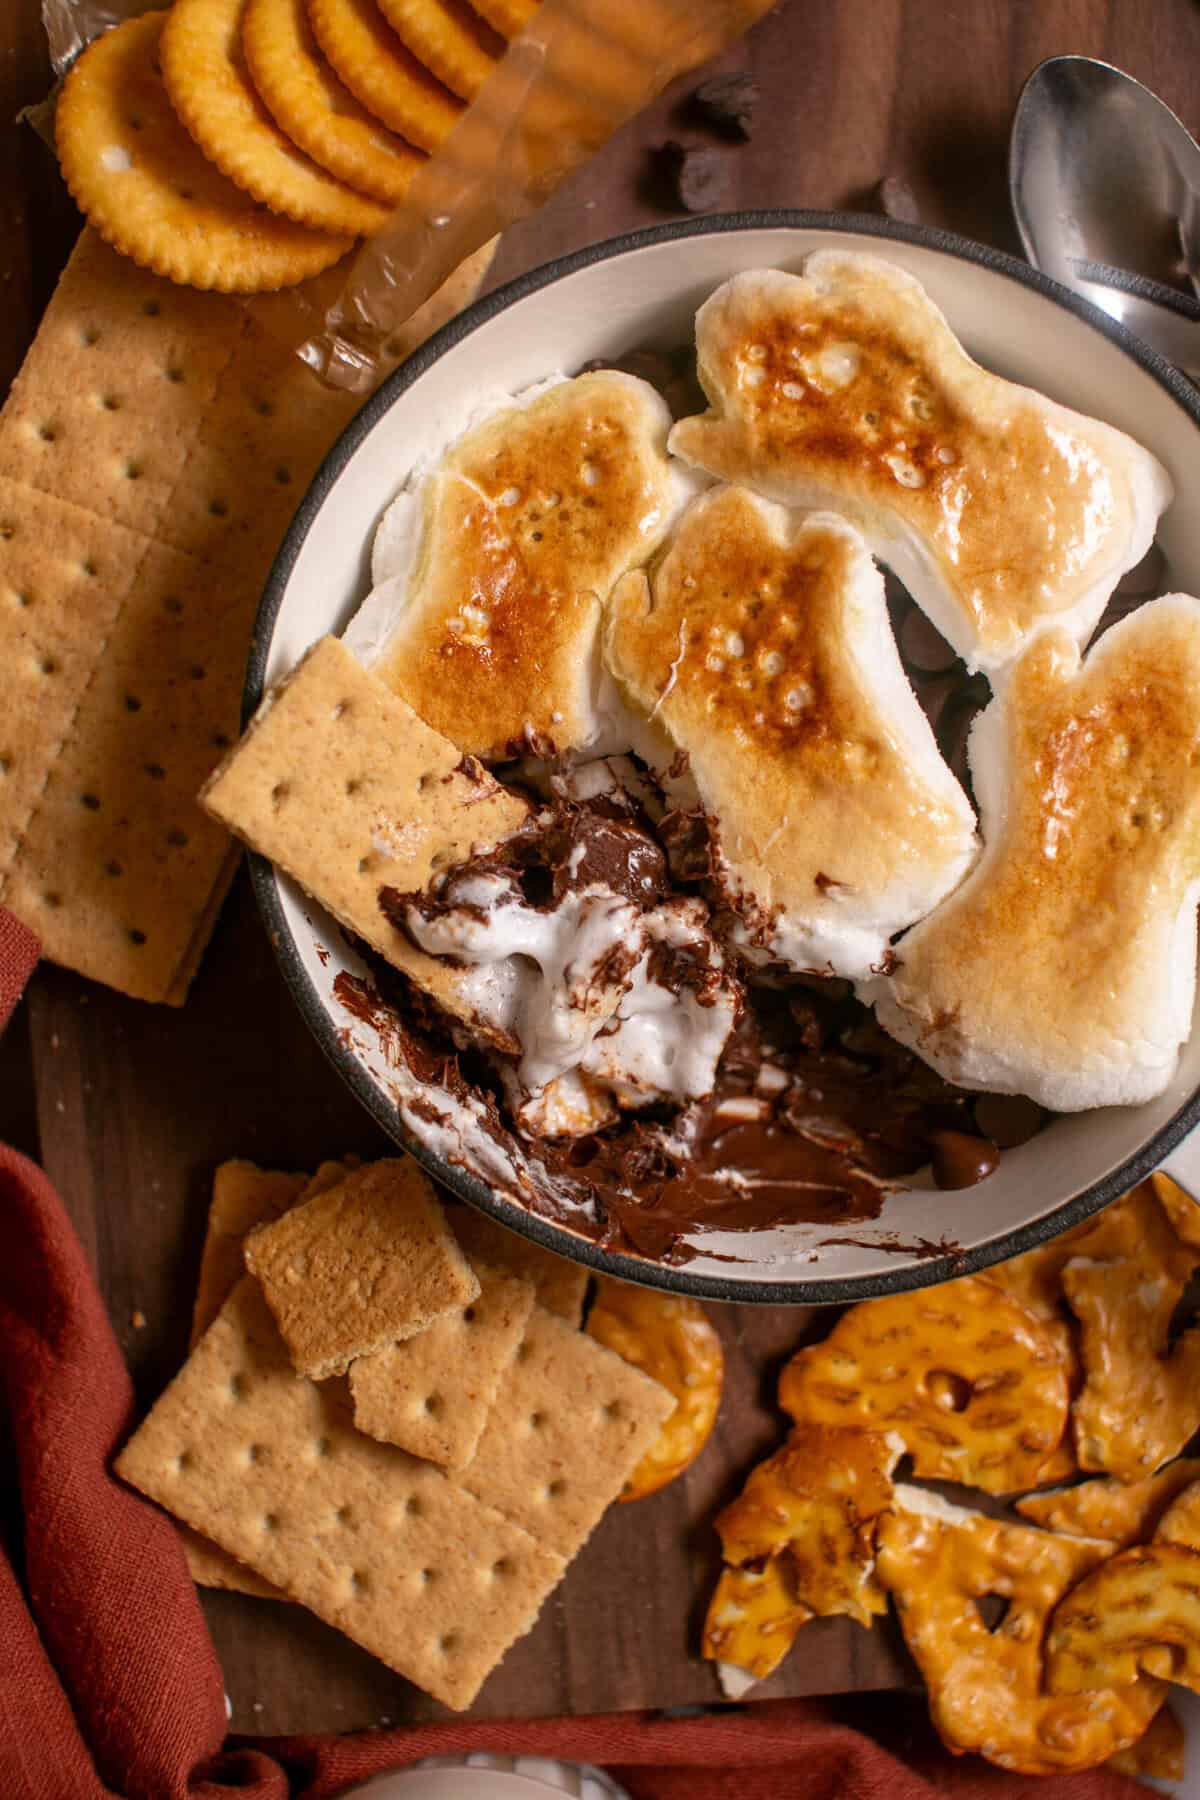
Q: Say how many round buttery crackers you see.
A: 6